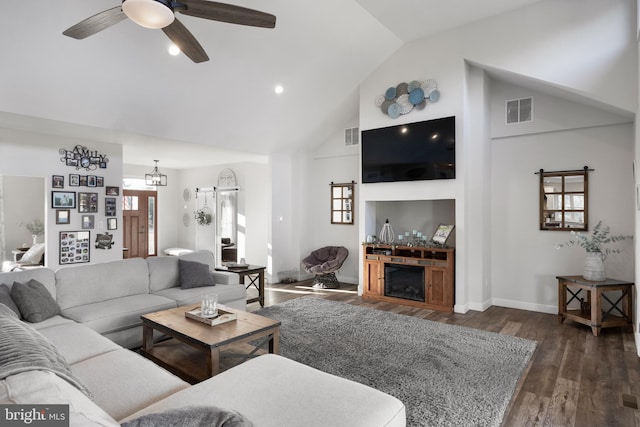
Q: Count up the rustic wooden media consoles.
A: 1